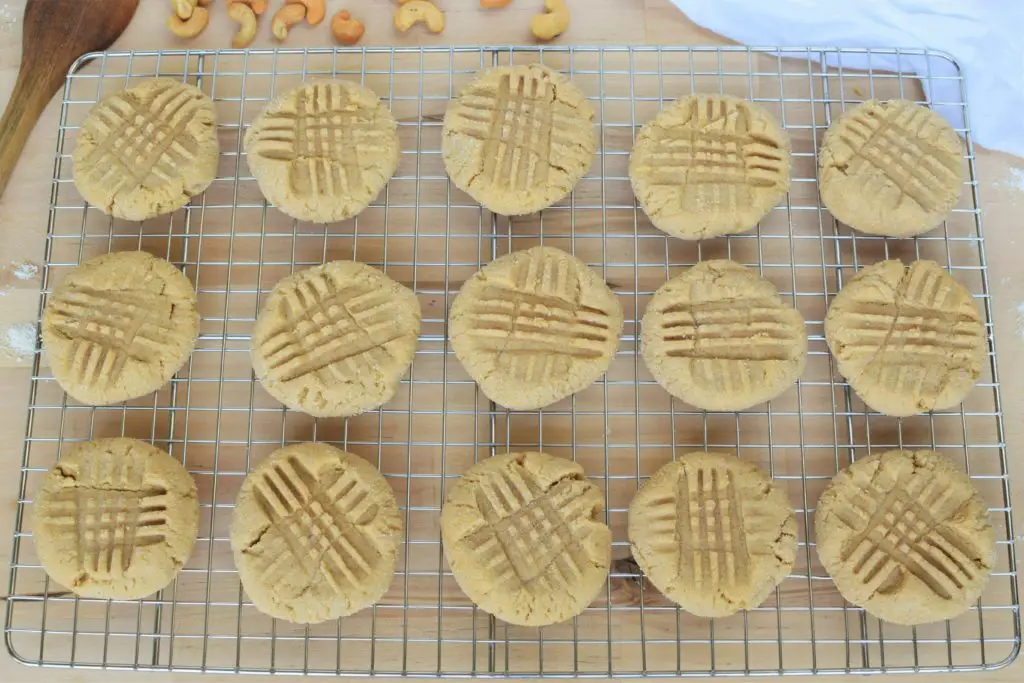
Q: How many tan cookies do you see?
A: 15